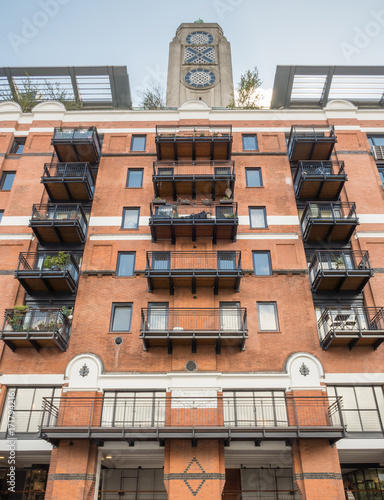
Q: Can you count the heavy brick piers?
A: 3